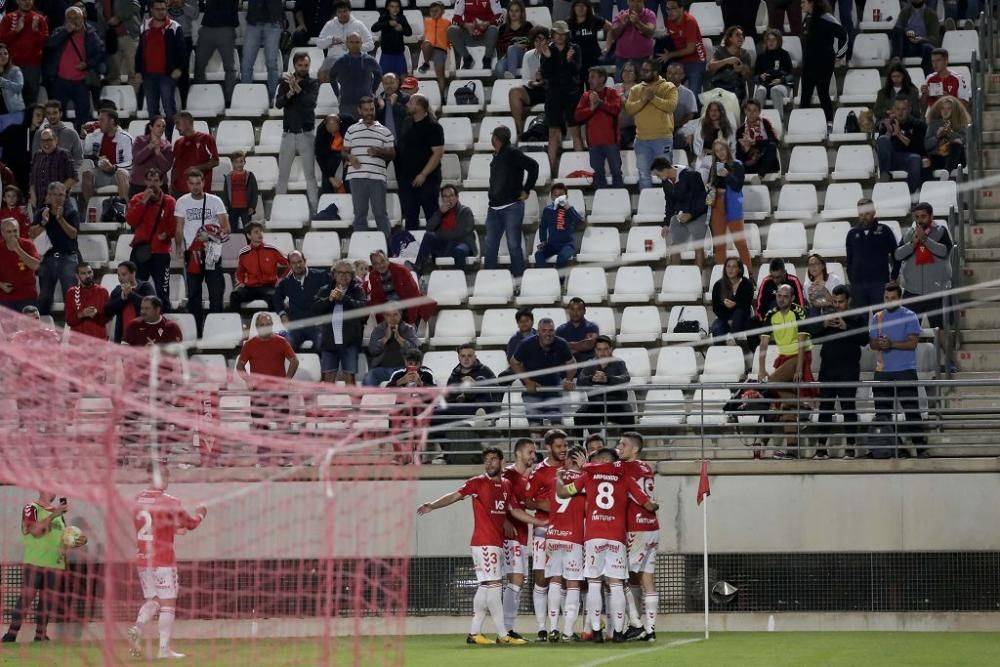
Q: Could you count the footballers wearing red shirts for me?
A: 8